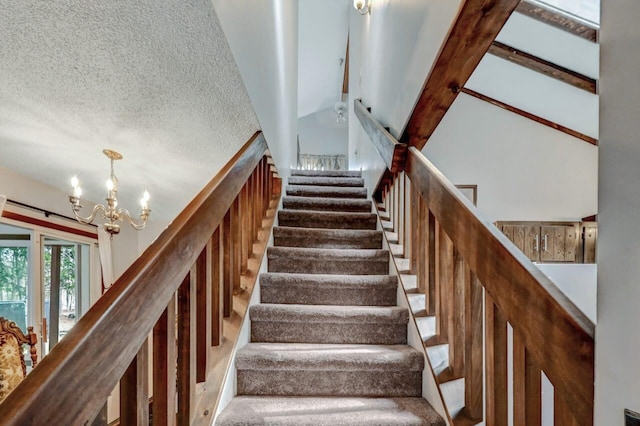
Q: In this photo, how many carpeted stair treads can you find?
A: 11